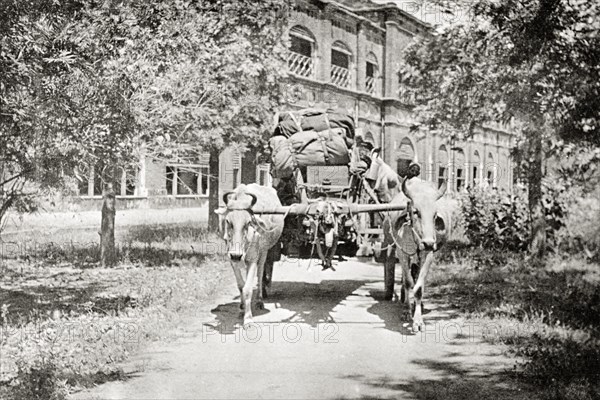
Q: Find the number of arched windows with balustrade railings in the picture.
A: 3